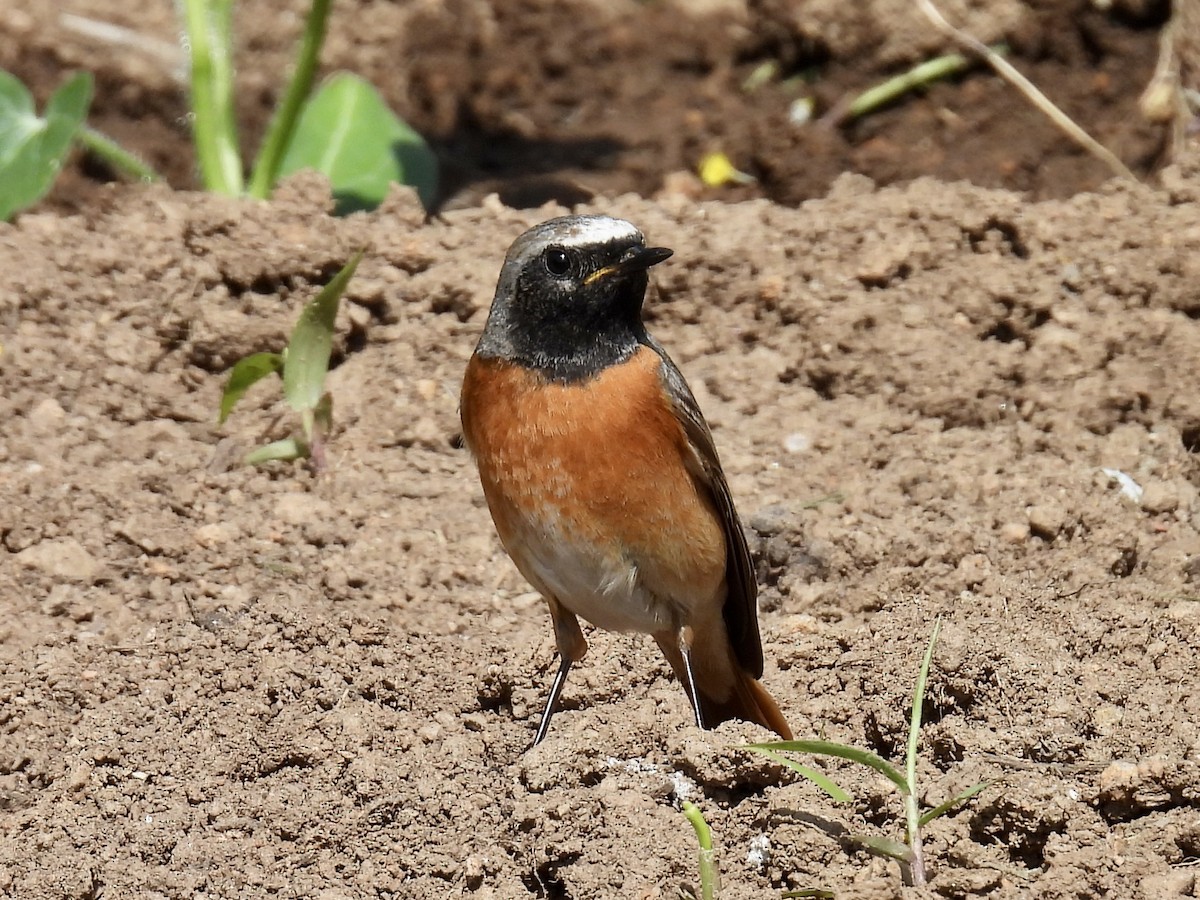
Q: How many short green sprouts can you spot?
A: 3